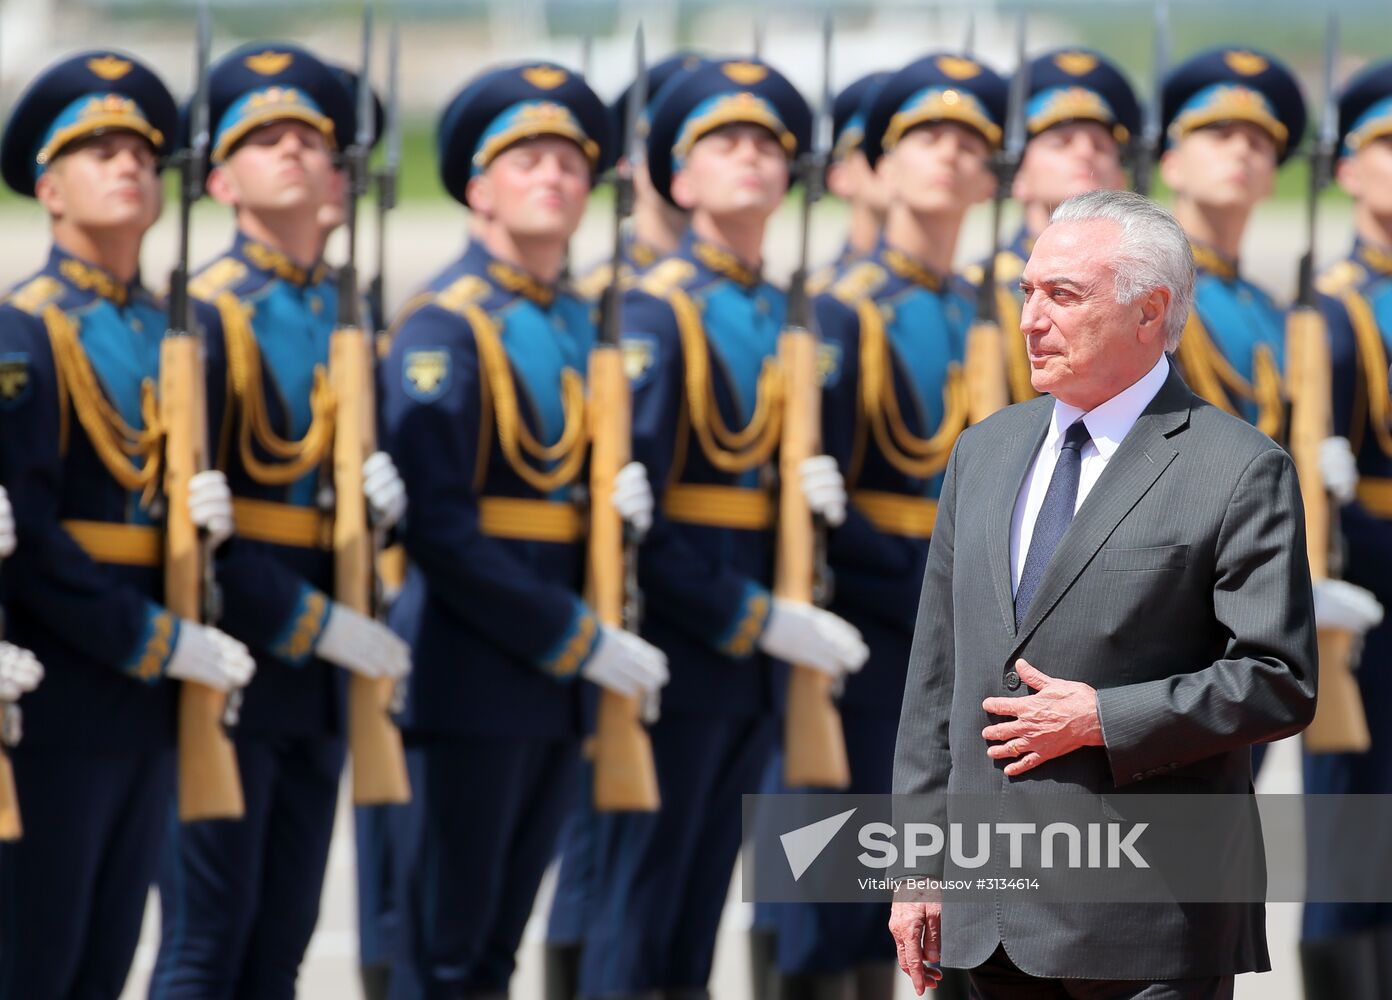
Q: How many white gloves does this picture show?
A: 12